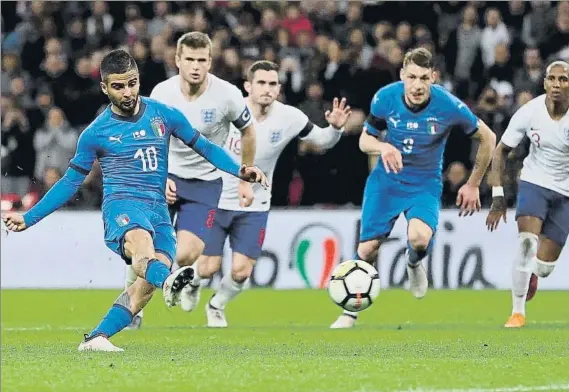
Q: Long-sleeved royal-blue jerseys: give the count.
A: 1